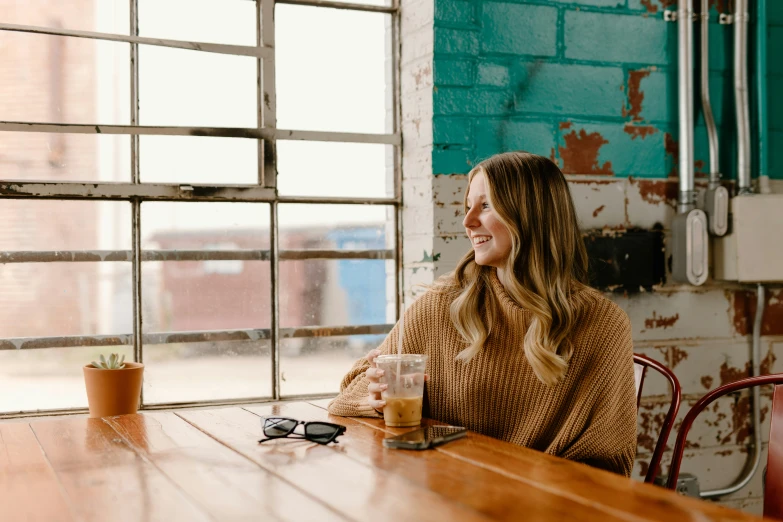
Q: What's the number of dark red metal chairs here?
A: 2